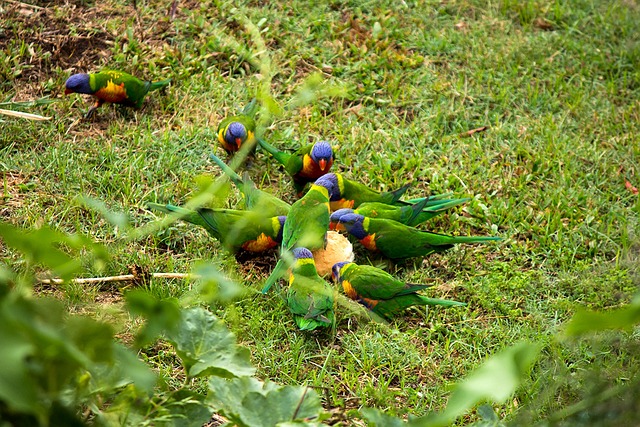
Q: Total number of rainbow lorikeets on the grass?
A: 11